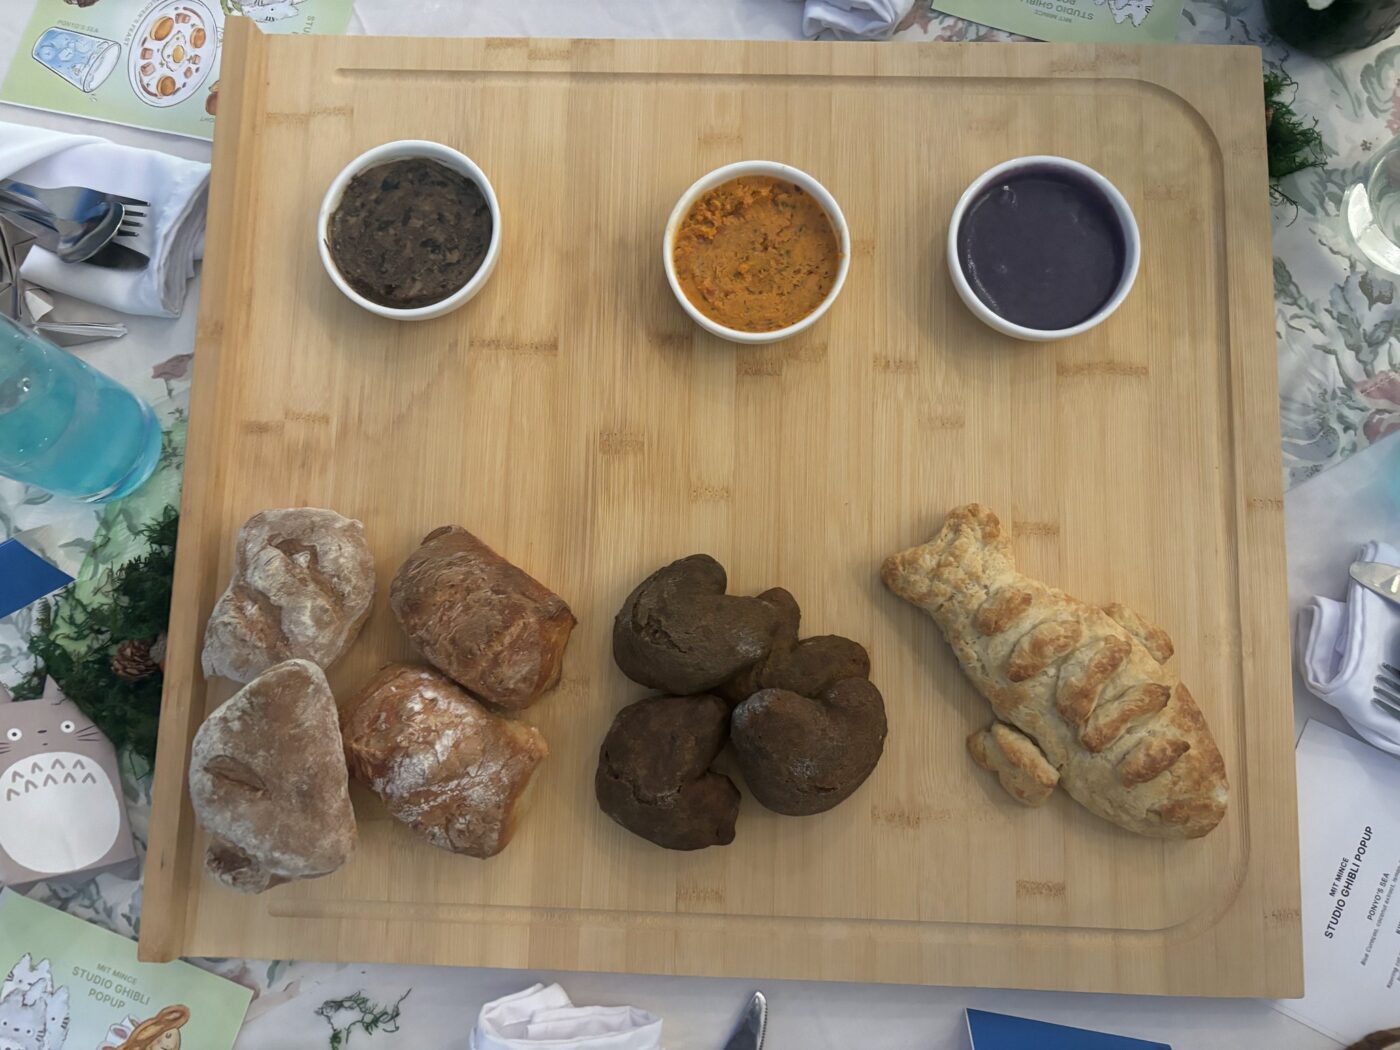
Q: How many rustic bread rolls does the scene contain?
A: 4